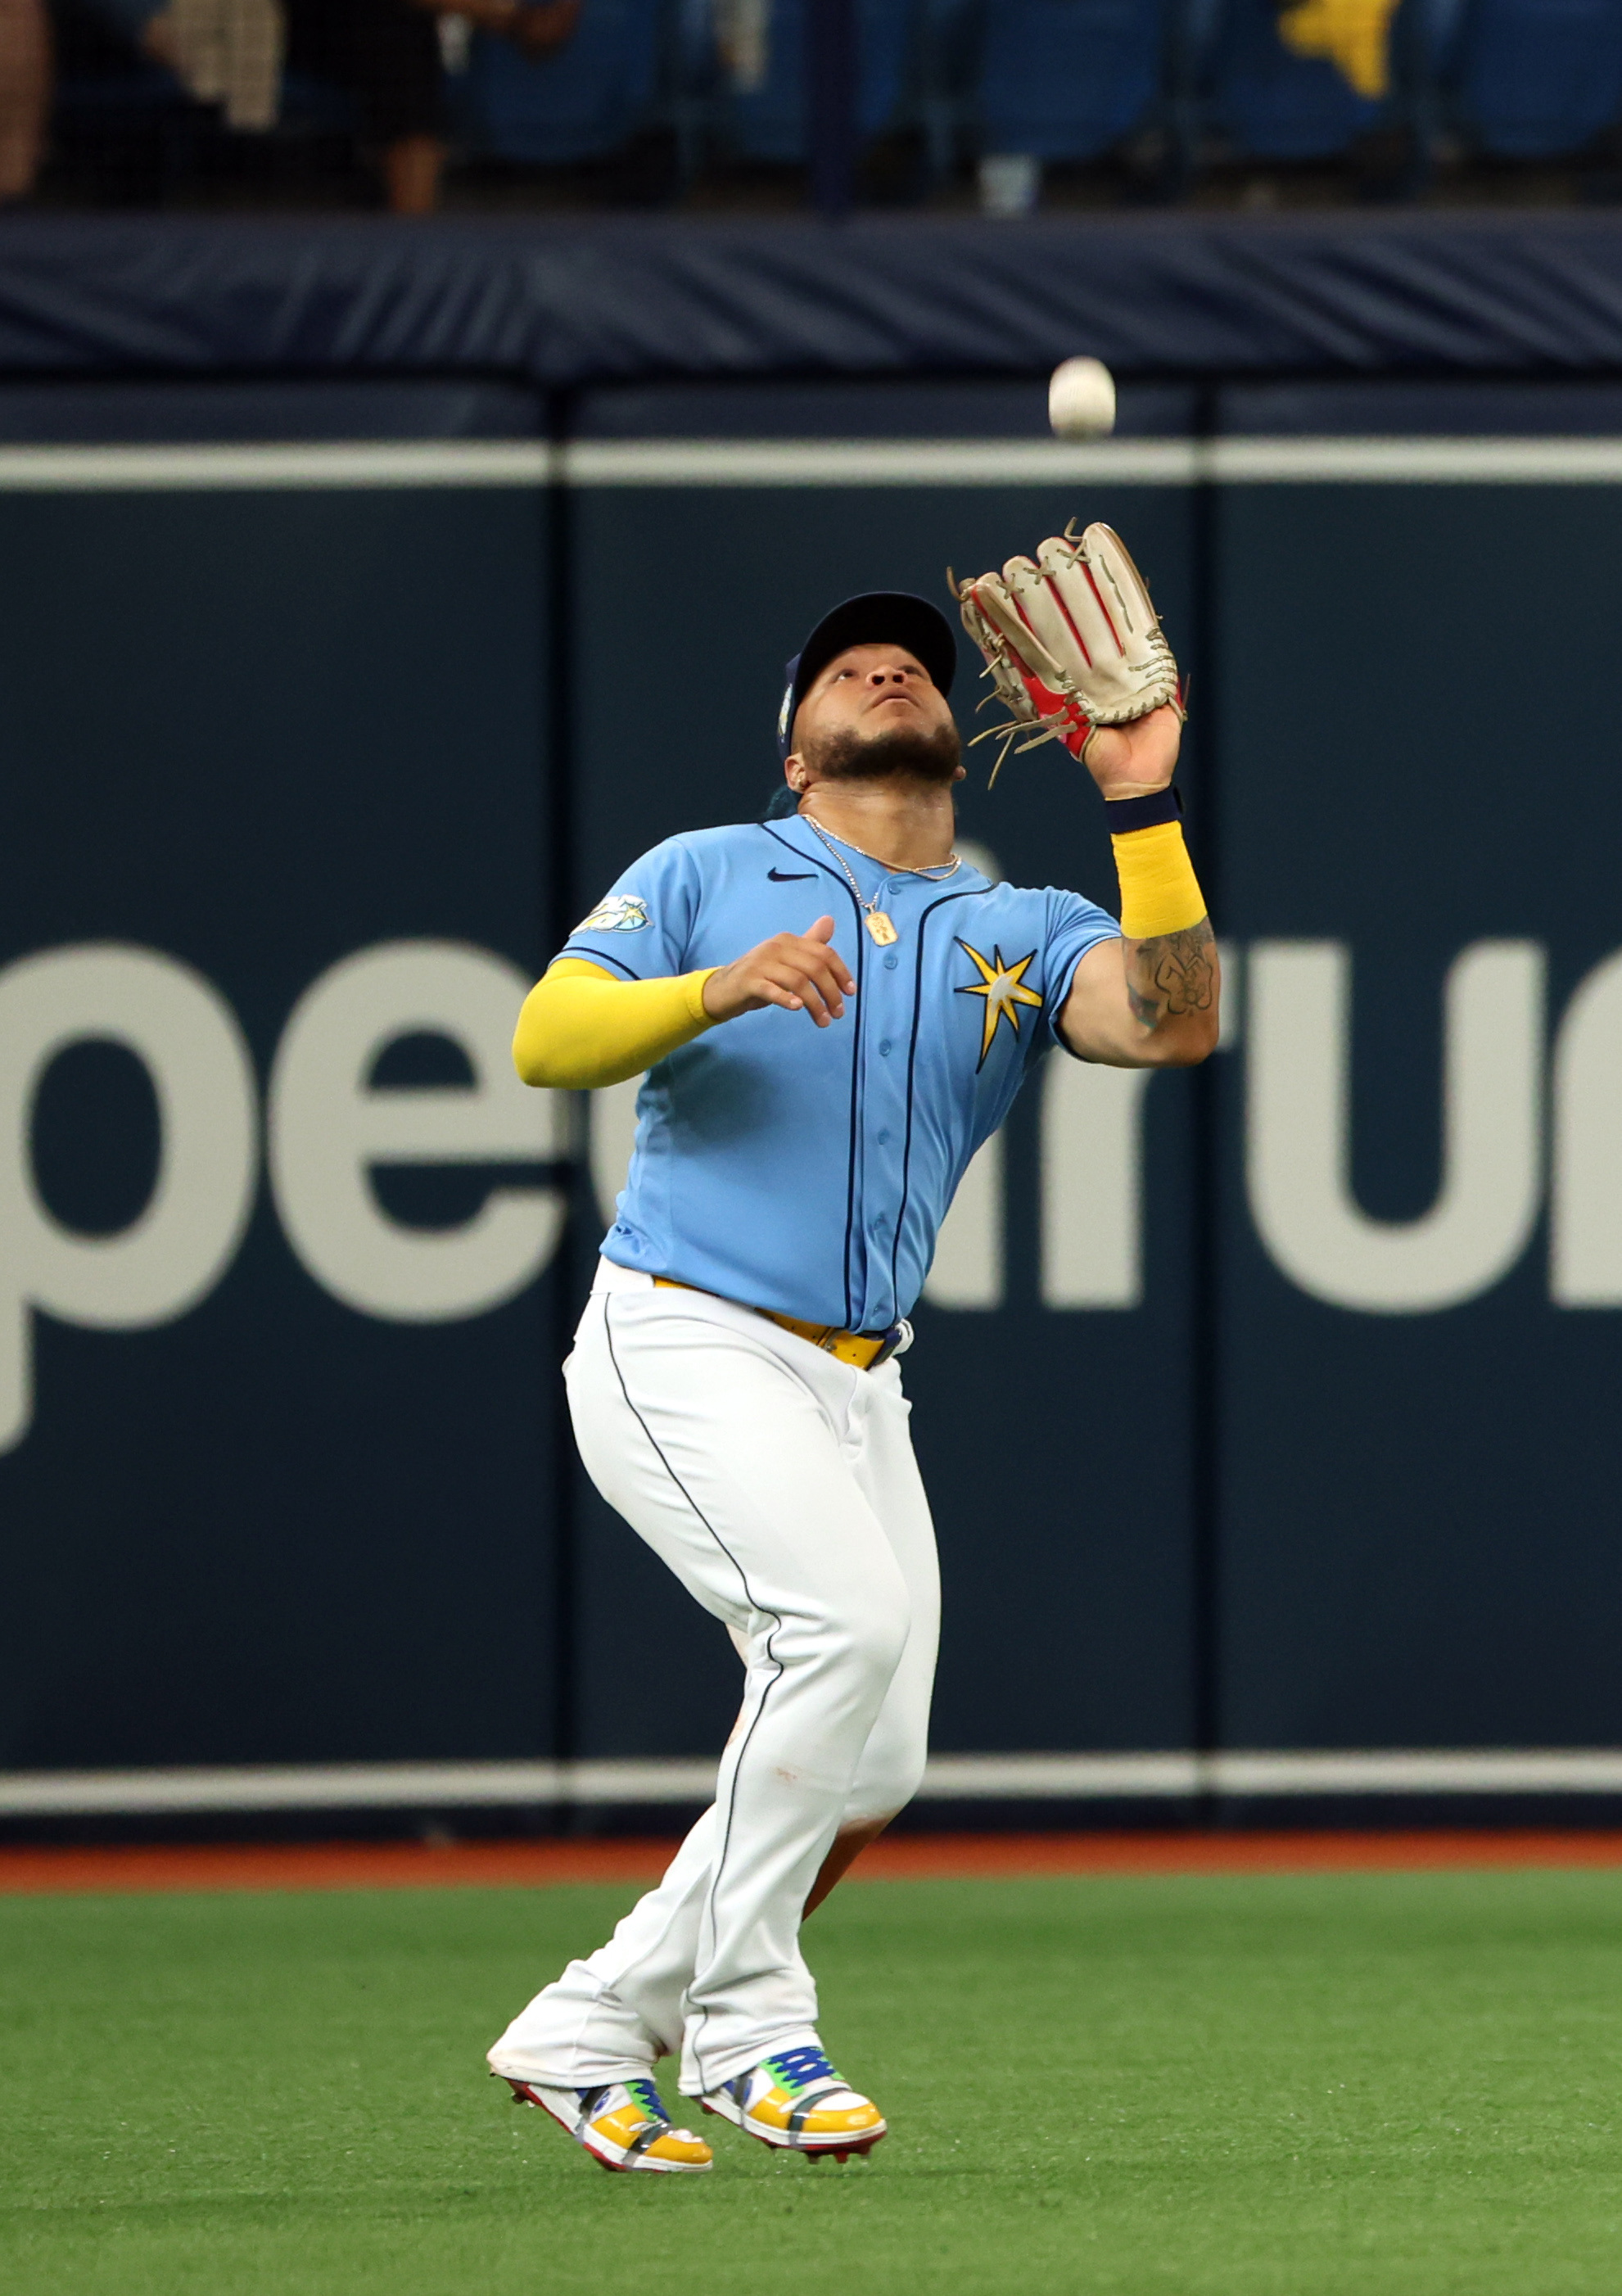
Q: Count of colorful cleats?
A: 2